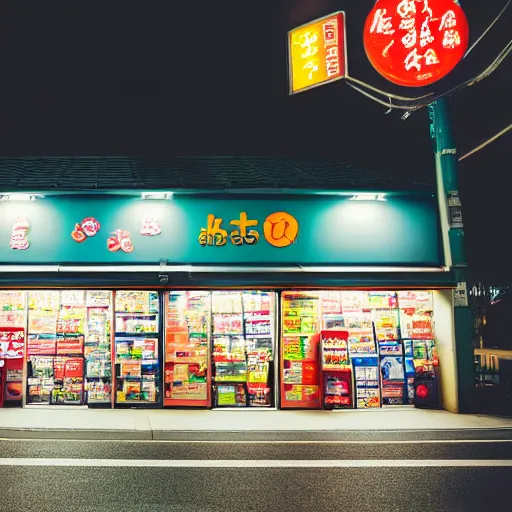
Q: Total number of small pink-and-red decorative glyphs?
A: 4